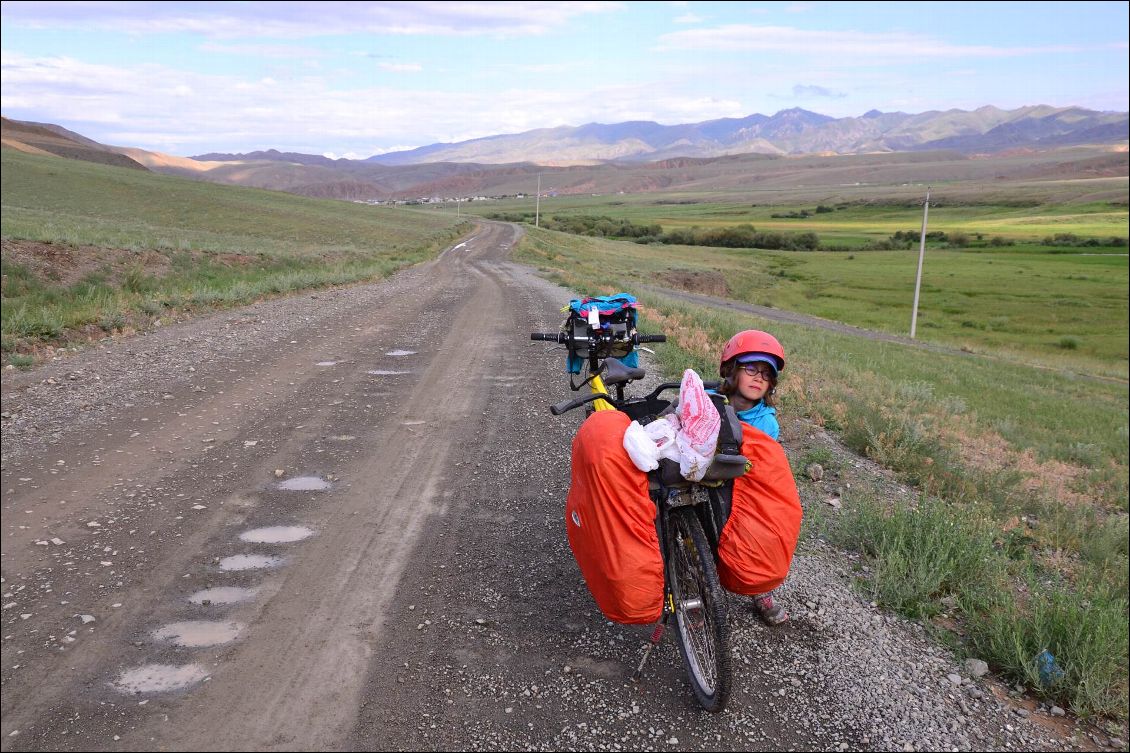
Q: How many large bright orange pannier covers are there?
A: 2